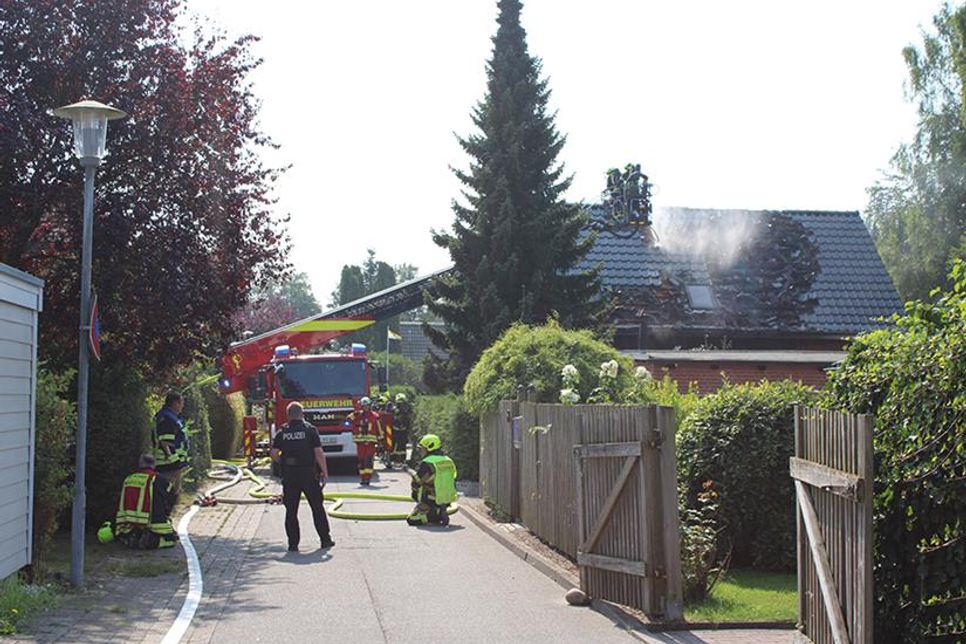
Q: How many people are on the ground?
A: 7